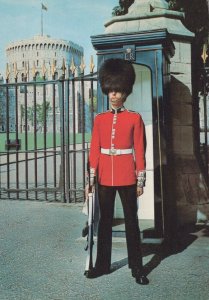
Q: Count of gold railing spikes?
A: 11